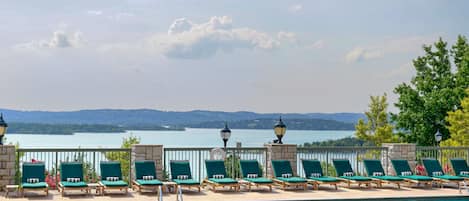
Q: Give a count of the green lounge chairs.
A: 14